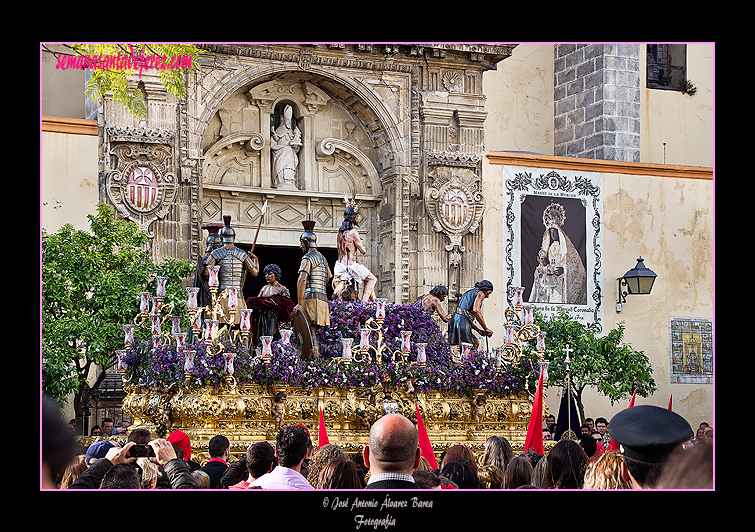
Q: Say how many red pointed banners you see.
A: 5